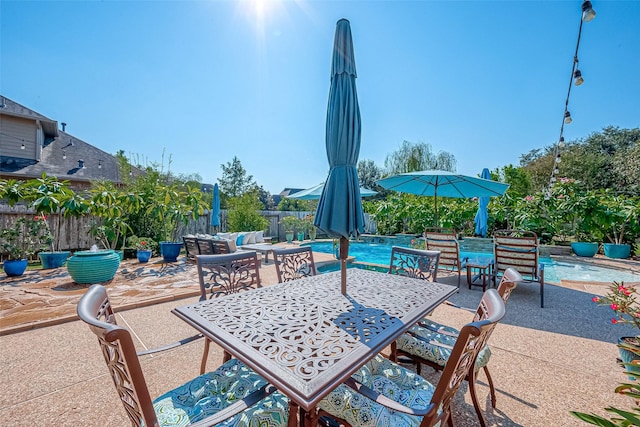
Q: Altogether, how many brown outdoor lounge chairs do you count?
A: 2